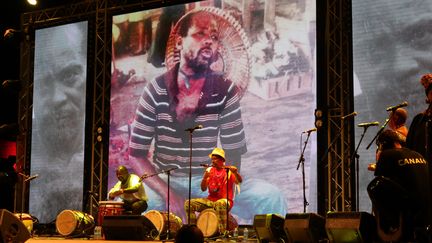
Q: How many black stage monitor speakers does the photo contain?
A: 5